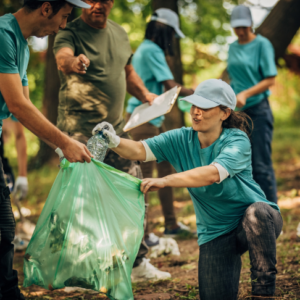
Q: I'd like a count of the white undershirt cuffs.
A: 2